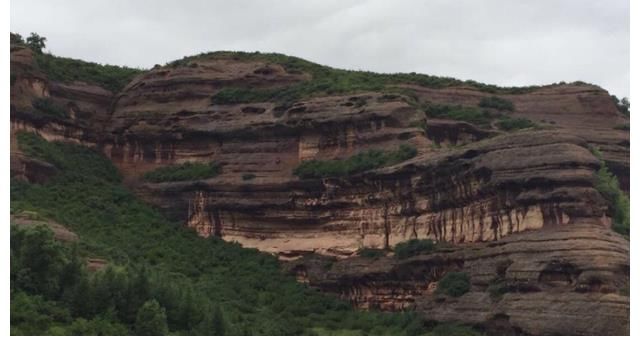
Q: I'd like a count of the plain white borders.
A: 3